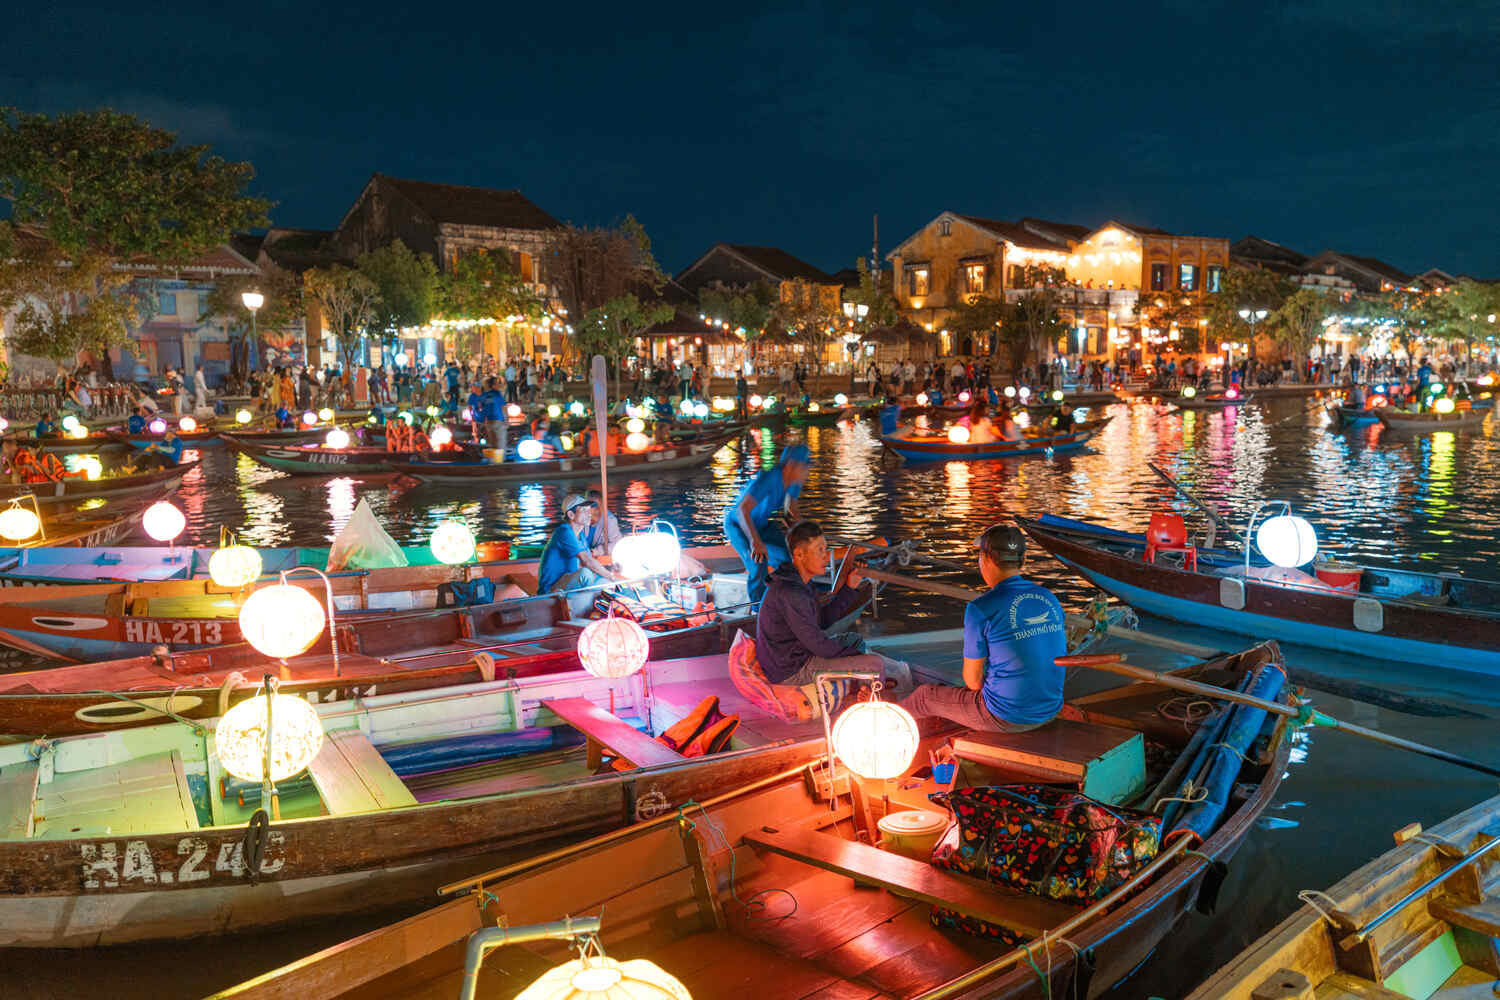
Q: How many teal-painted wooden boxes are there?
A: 1